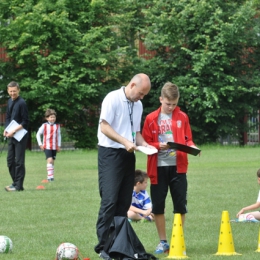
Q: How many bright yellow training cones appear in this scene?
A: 3